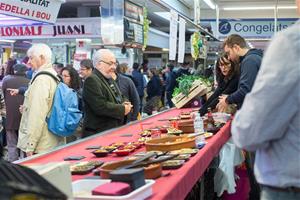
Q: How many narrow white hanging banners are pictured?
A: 2